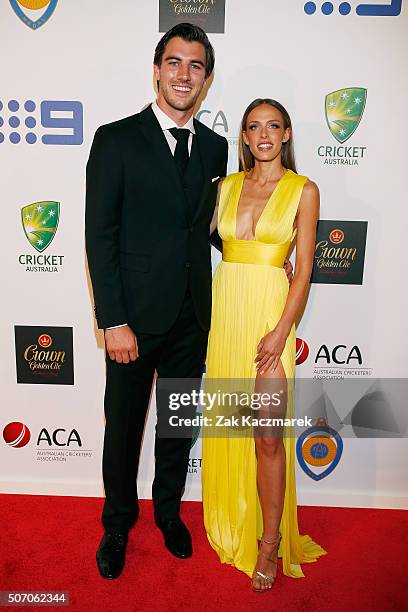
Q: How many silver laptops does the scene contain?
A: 0